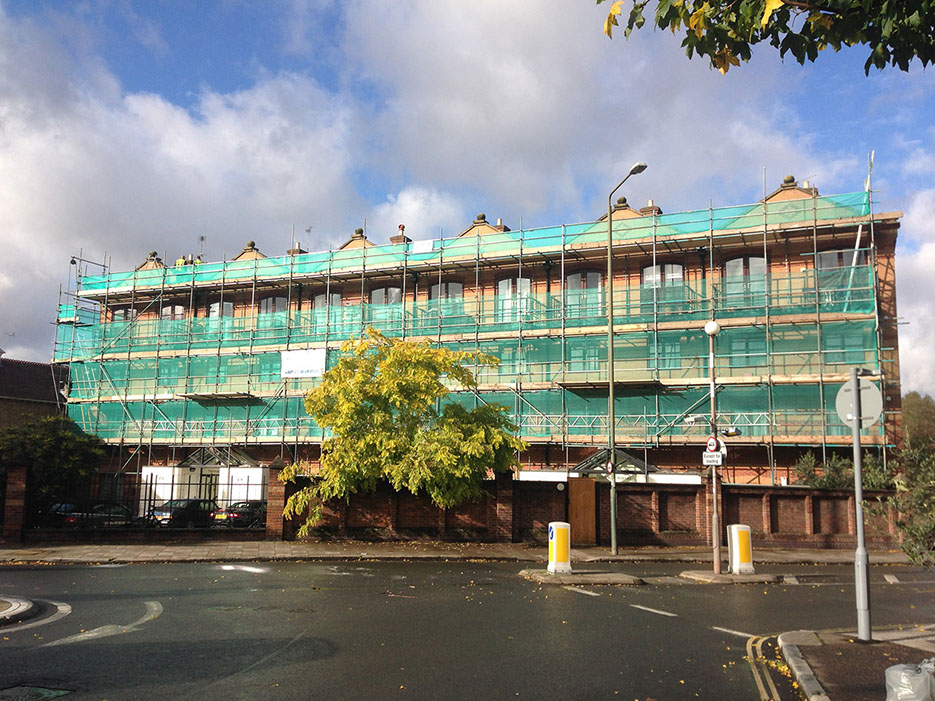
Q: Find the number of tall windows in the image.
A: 12